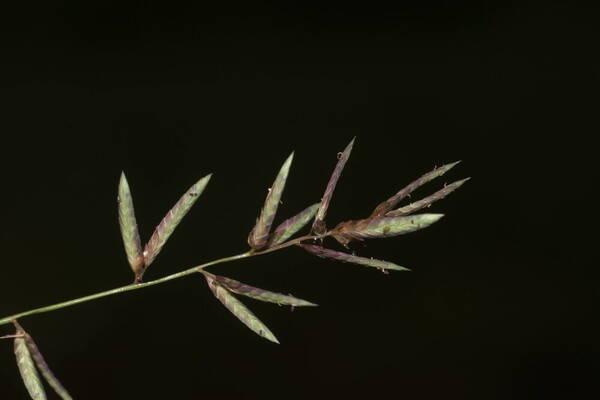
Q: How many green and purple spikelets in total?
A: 13